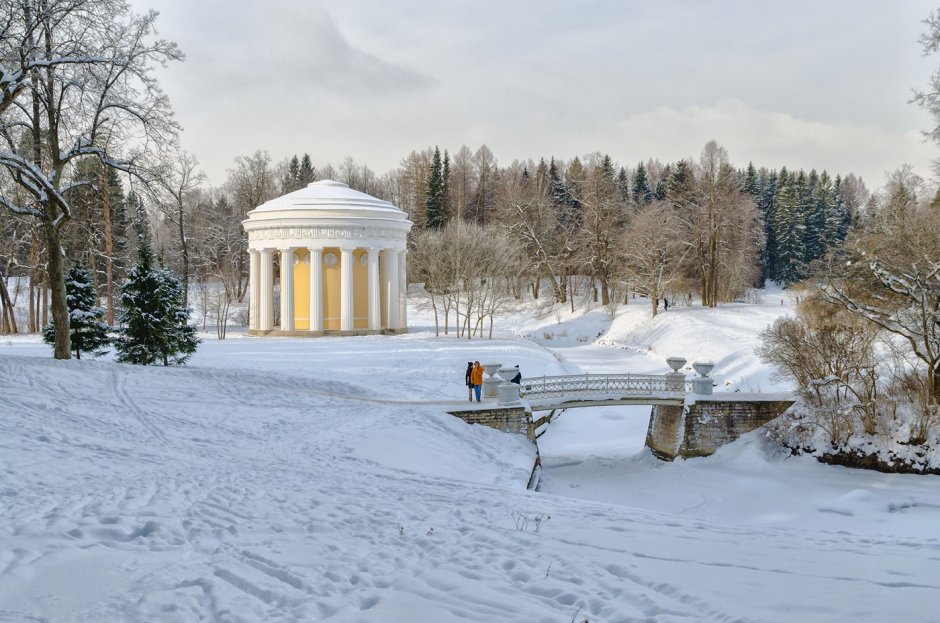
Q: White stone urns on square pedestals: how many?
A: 4